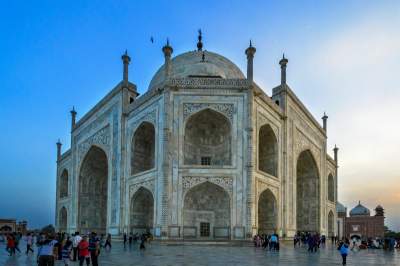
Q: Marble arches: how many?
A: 12